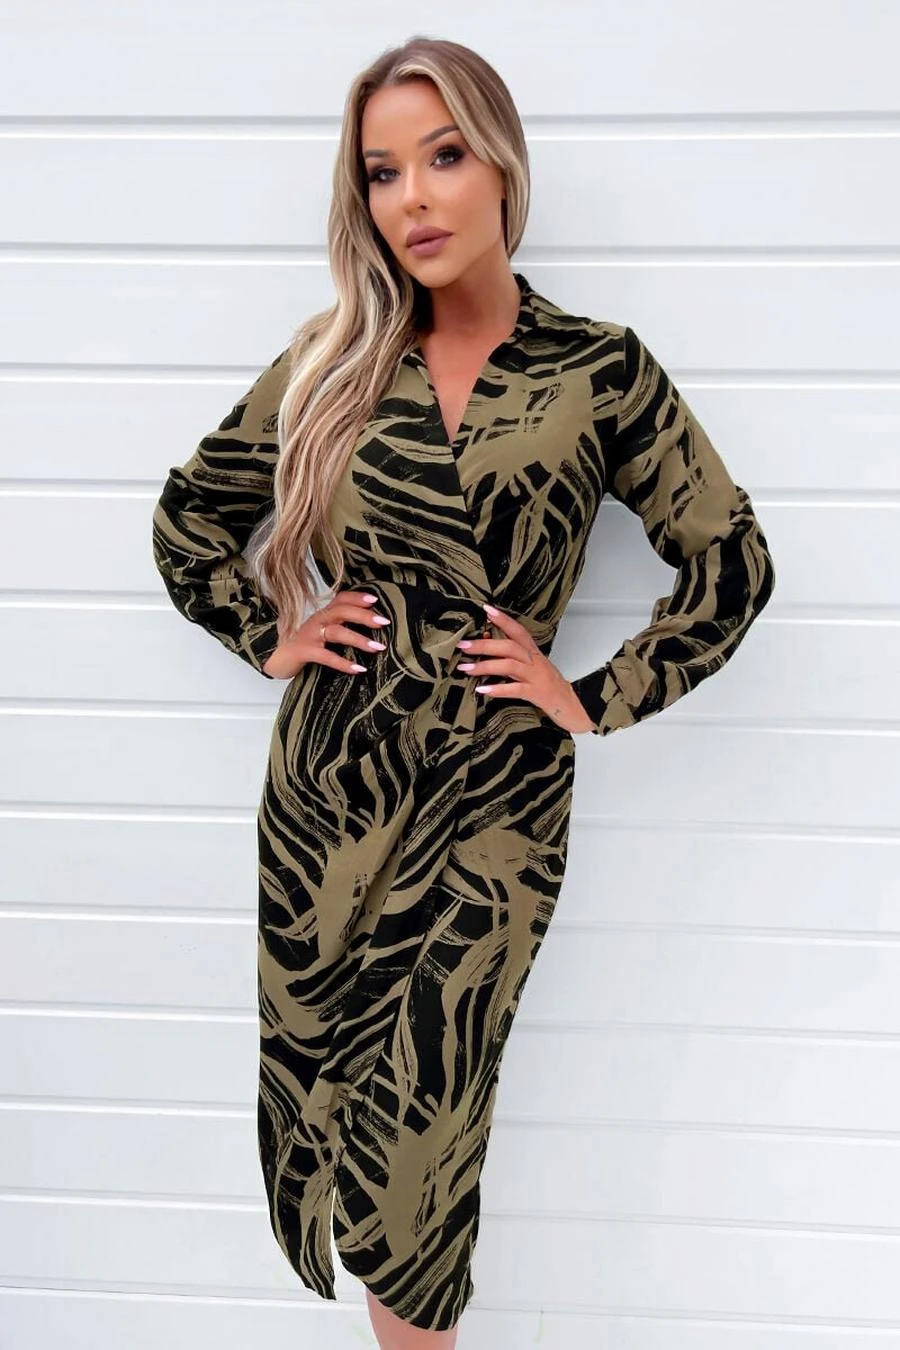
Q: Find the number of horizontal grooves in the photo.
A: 12